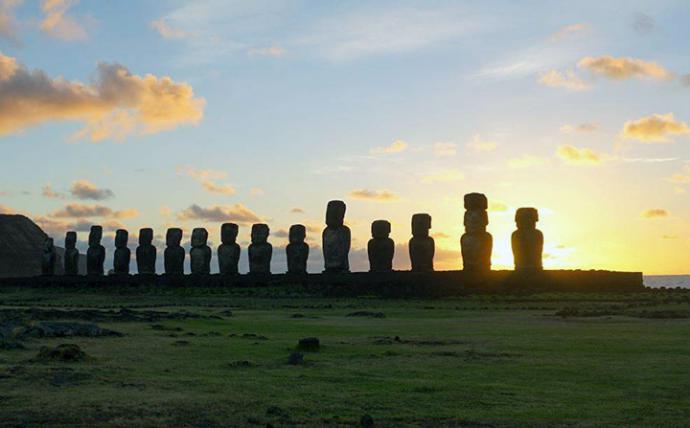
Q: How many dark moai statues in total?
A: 15